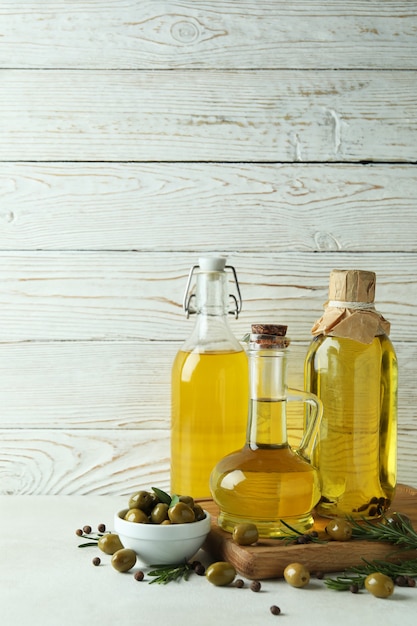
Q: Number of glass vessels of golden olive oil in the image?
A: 3